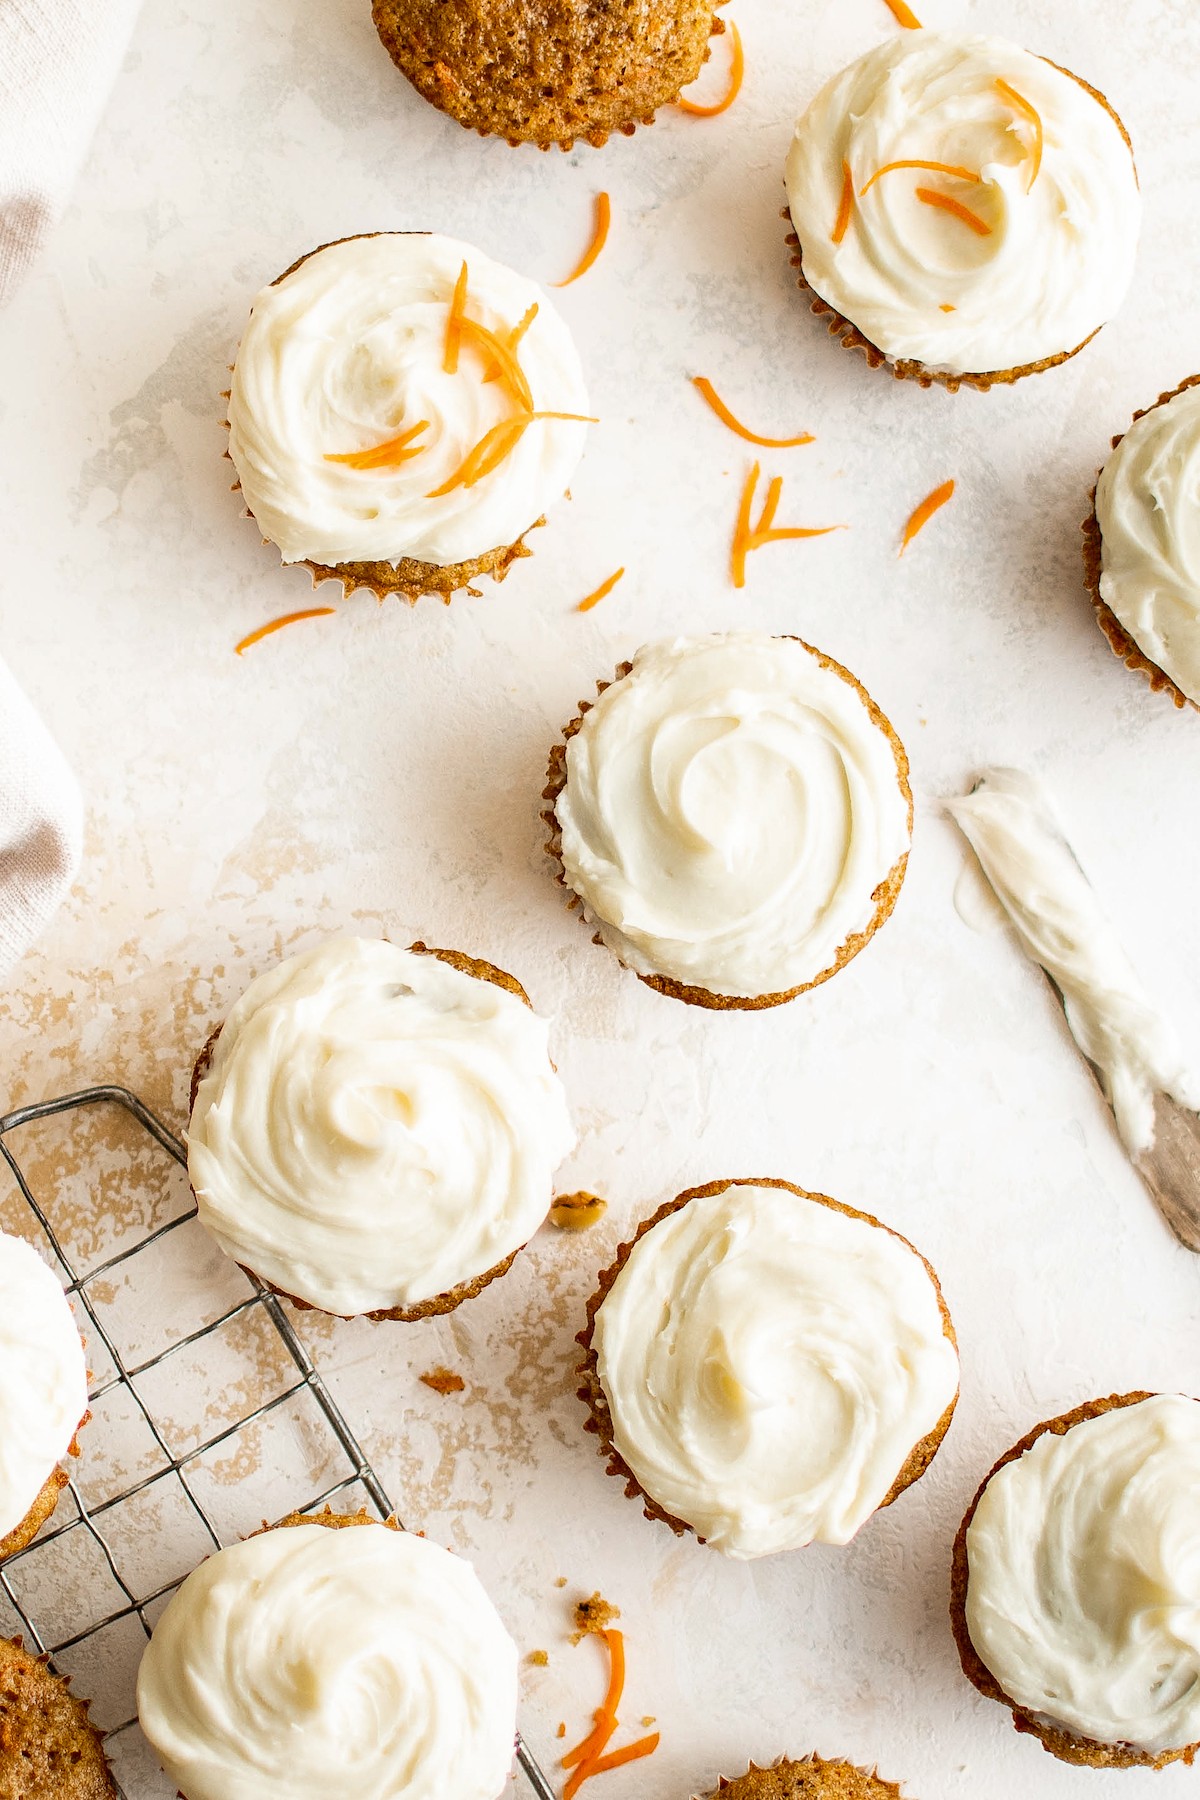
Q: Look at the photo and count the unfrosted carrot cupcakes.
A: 3